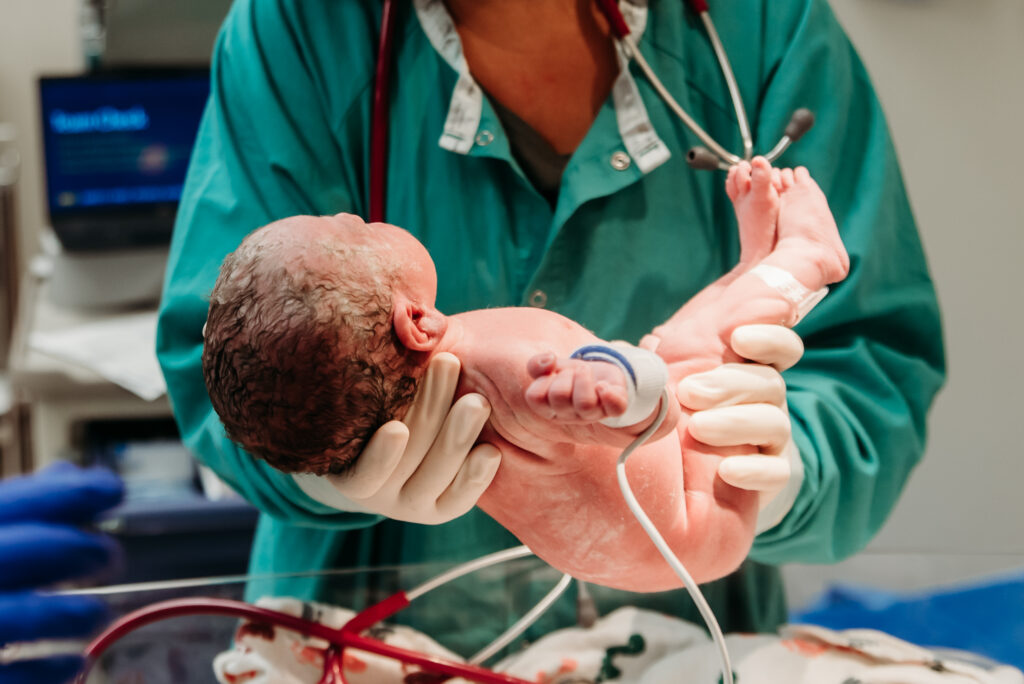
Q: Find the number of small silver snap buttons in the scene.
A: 3